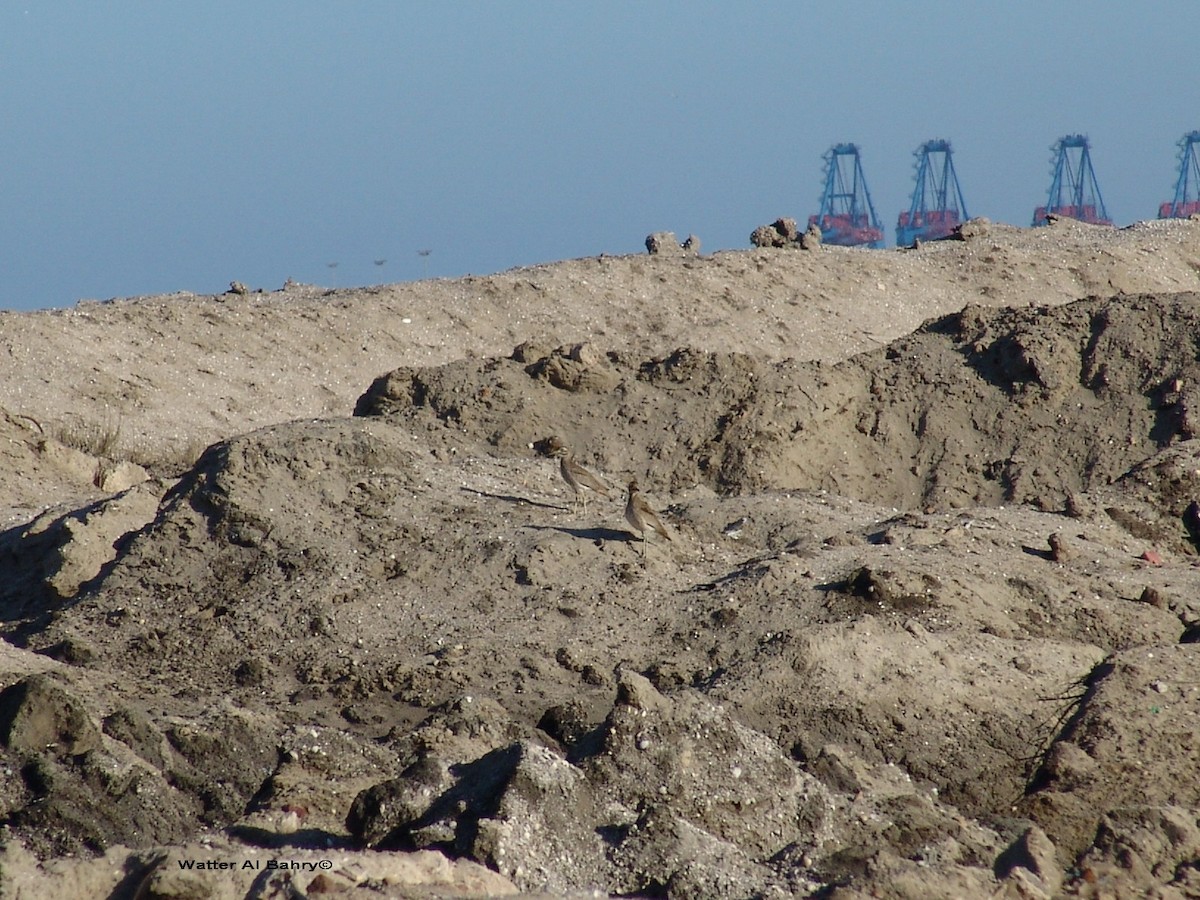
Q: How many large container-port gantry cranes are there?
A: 4